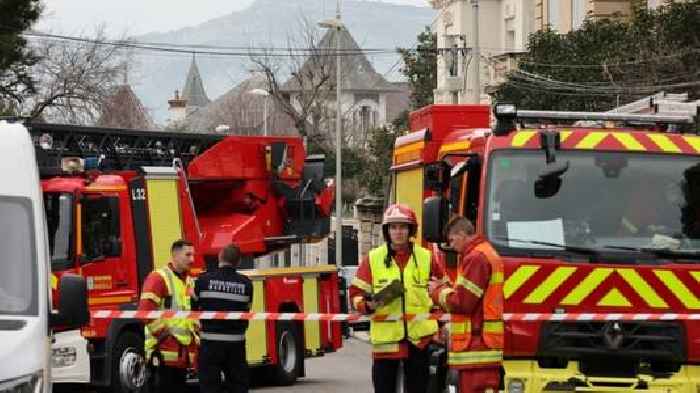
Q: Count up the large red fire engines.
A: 2